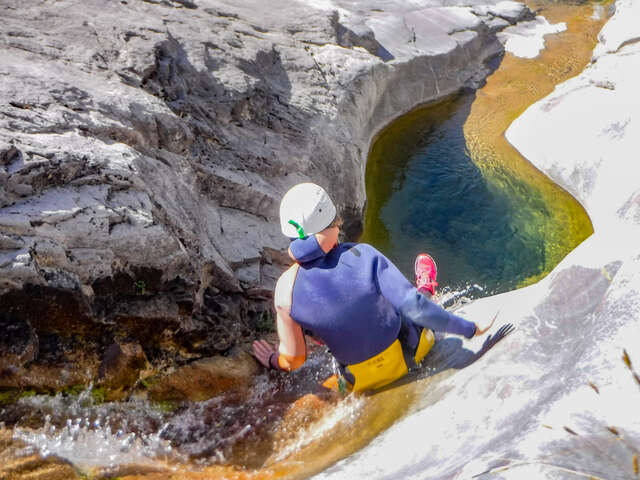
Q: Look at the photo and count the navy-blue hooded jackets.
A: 1